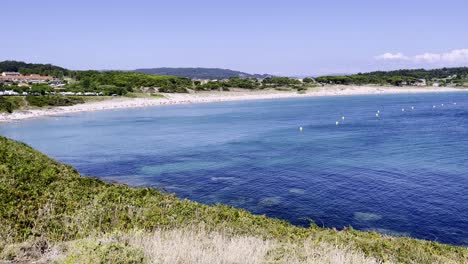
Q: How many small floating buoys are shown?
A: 10